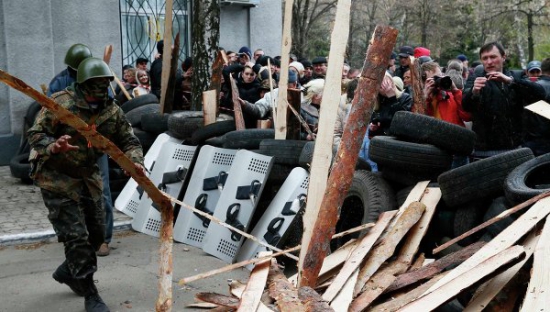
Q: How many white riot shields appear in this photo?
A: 5